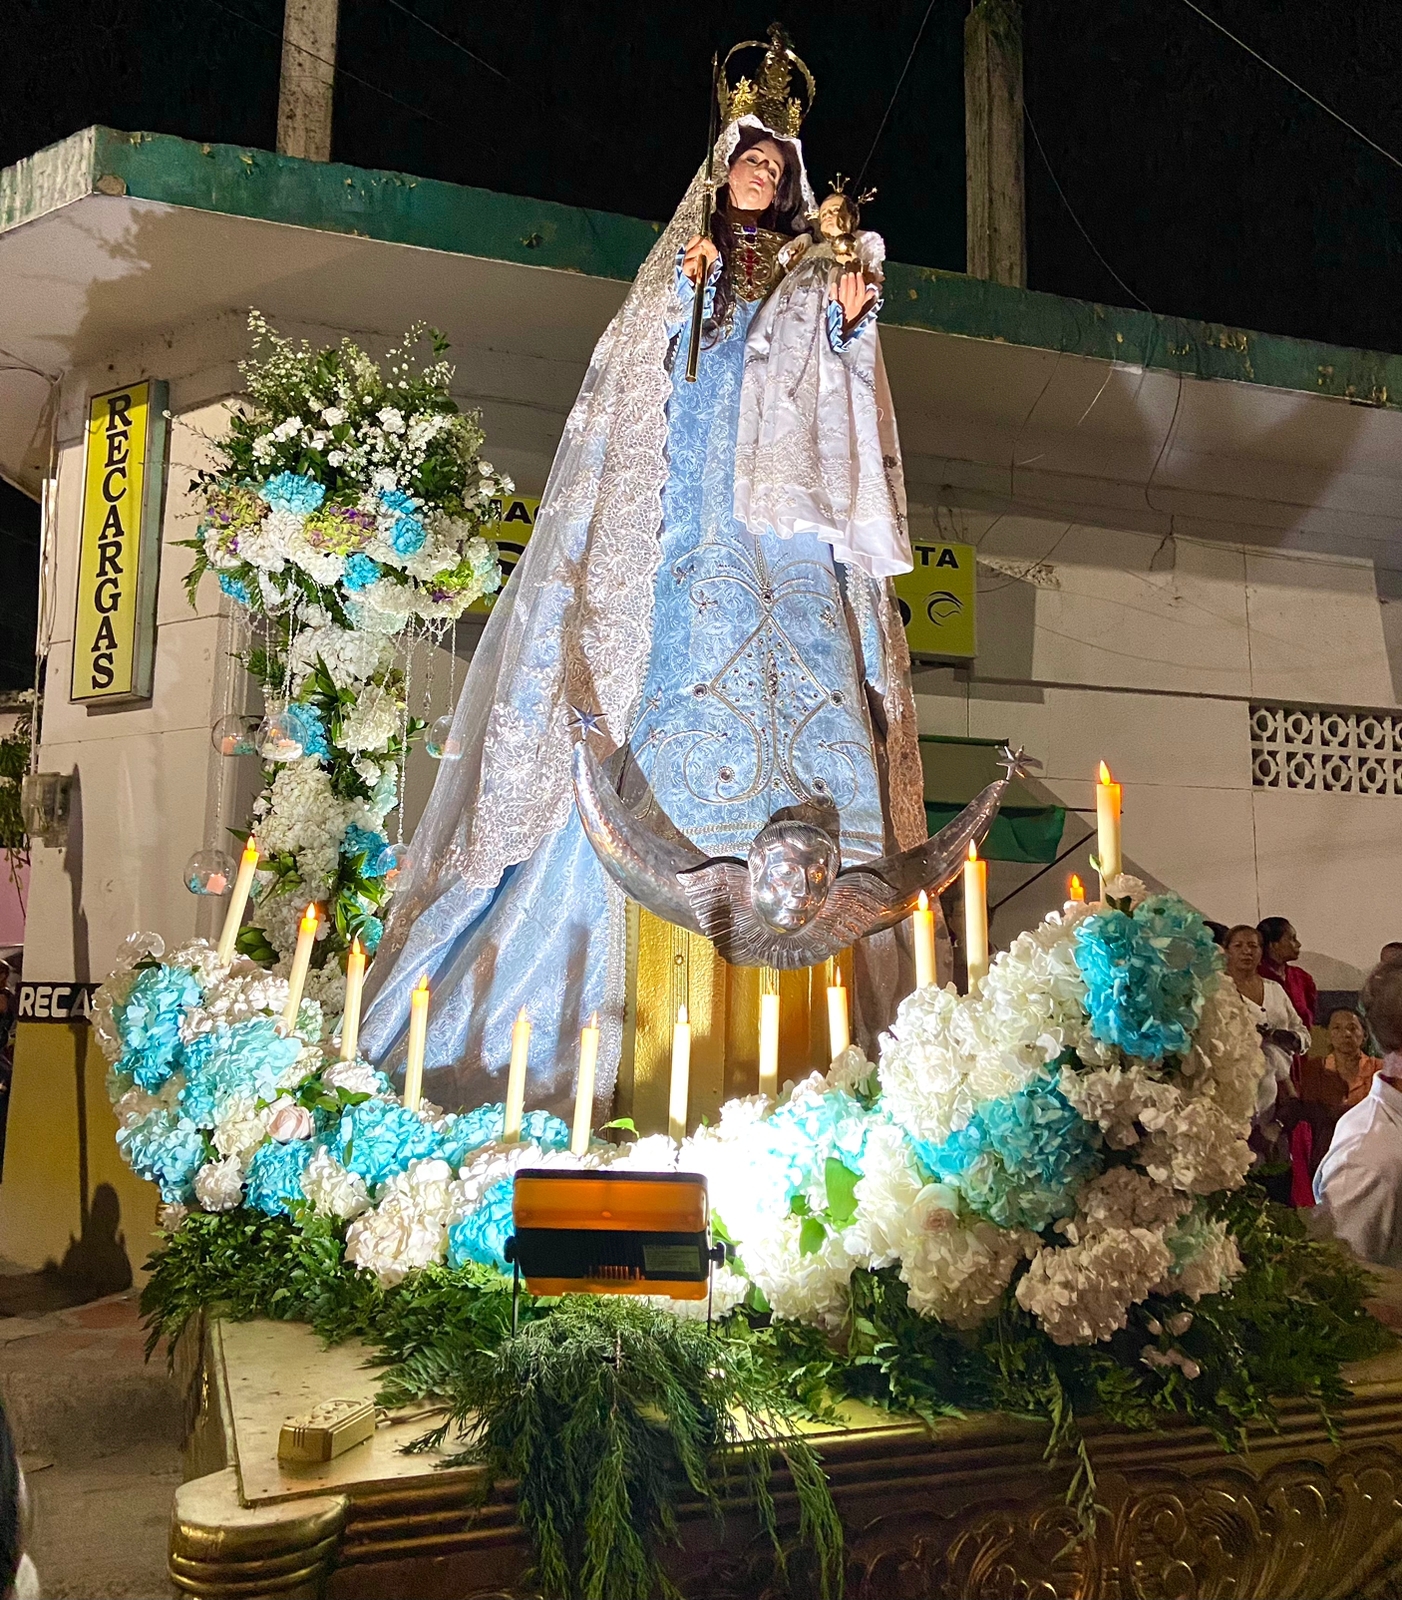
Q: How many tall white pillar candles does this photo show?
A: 13